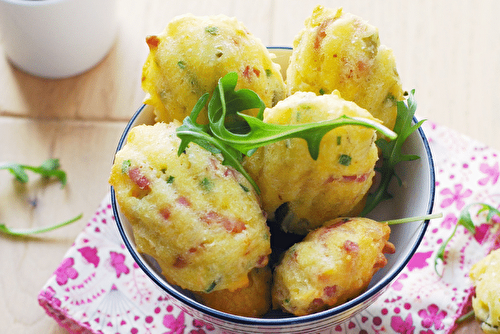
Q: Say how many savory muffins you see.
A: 7